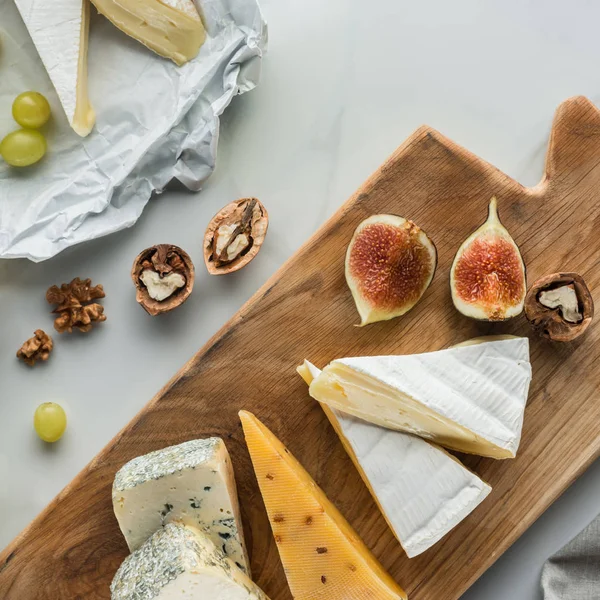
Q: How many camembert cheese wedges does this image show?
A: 4